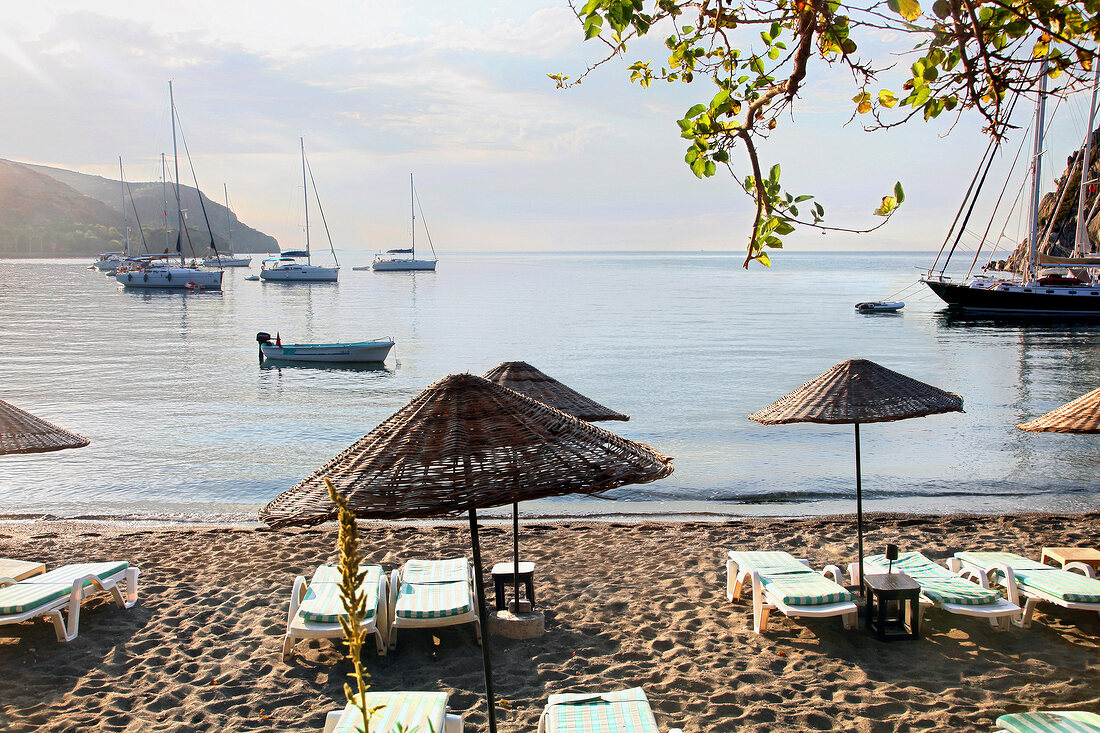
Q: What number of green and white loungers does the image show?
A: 9